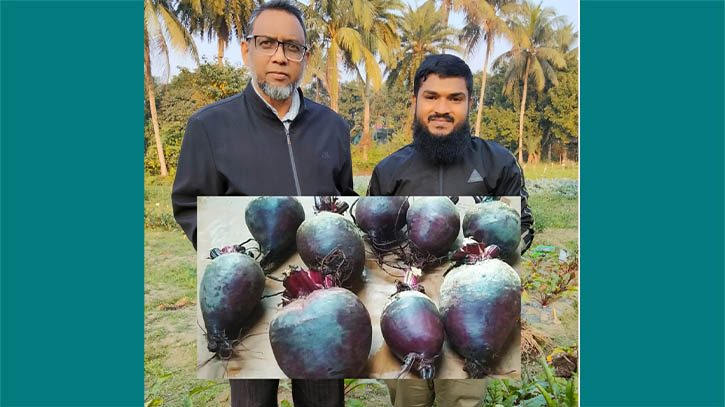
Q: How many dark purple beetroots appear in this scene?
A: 9